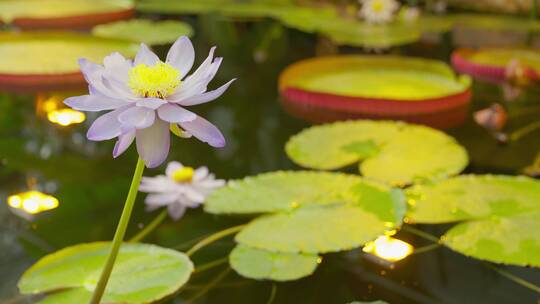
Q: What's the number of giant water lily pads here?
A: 4